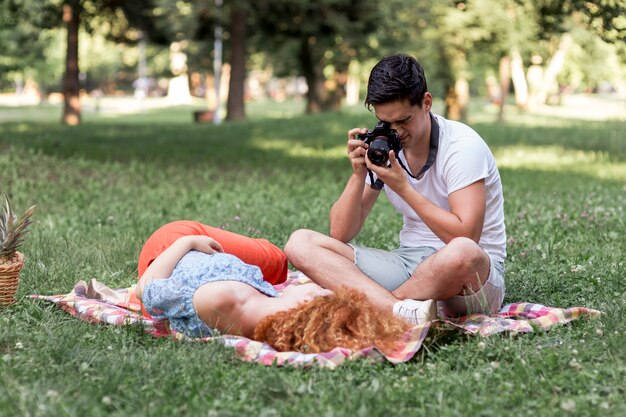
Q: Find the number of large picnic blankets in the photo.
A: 1